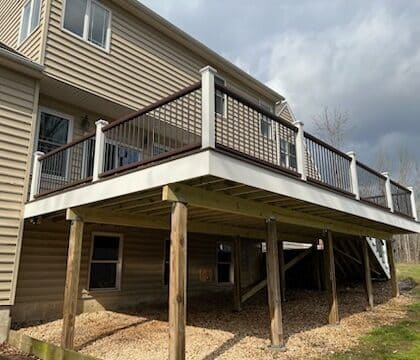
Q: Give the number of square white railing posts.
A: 7